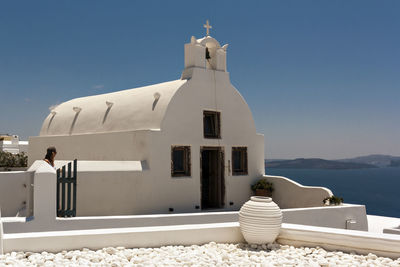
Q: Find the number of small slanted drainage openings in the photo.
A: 4